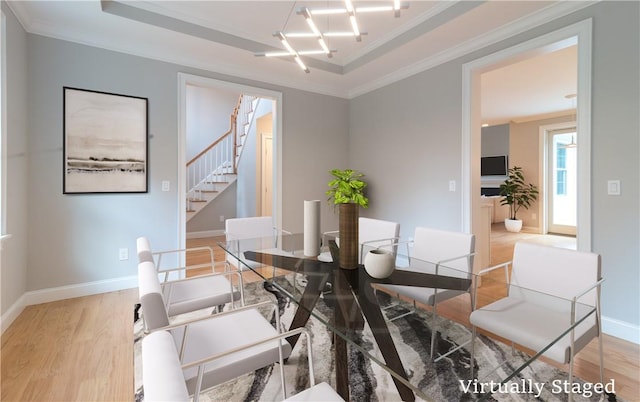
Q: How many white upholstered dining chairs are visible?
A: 7